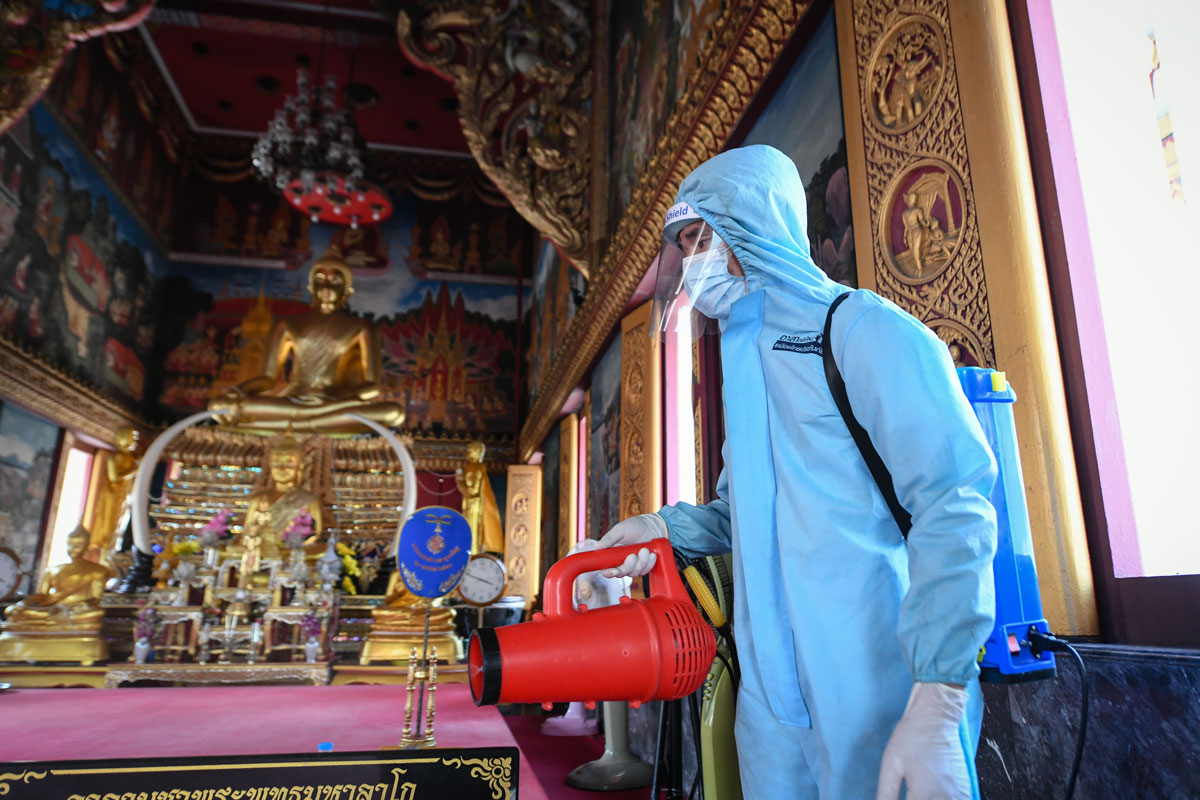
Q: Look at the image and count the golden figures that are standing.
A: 2